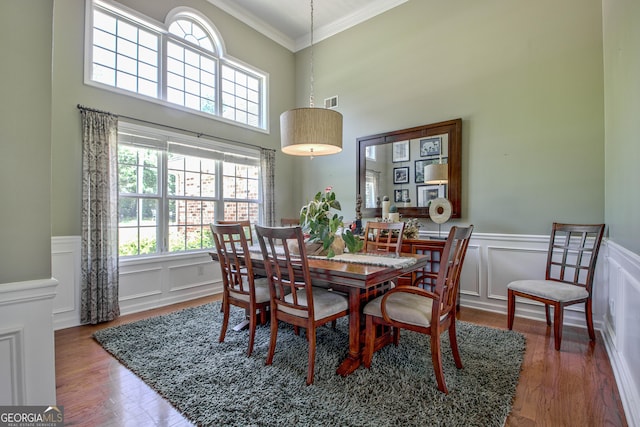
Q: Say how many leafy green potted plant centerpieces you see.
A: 1